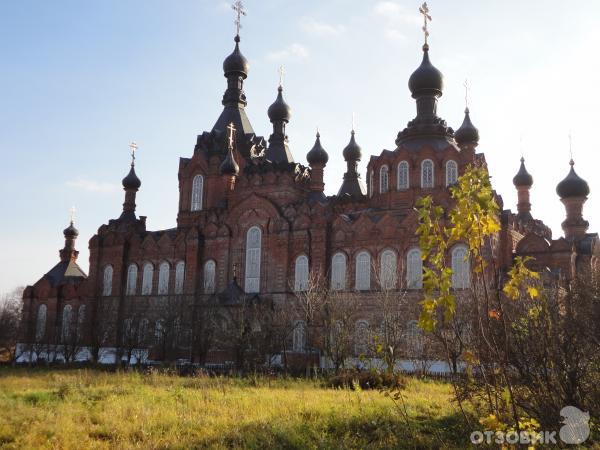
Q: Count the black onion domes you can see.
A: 11